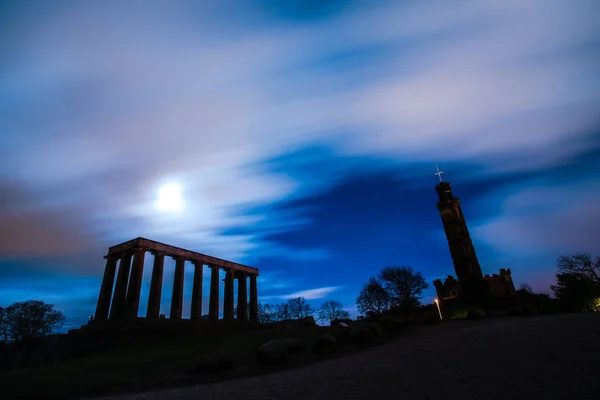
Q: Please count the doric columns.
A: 10